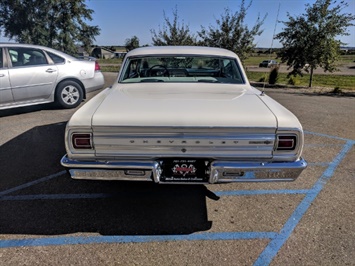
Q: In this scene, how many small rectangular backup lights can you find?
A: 2